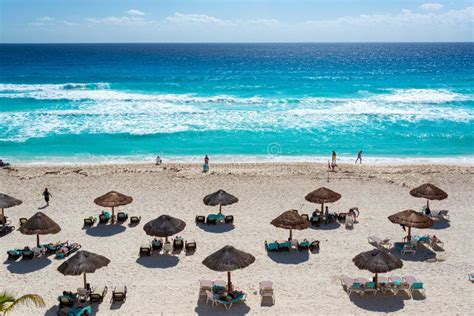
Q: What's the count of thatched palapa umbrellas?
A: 12